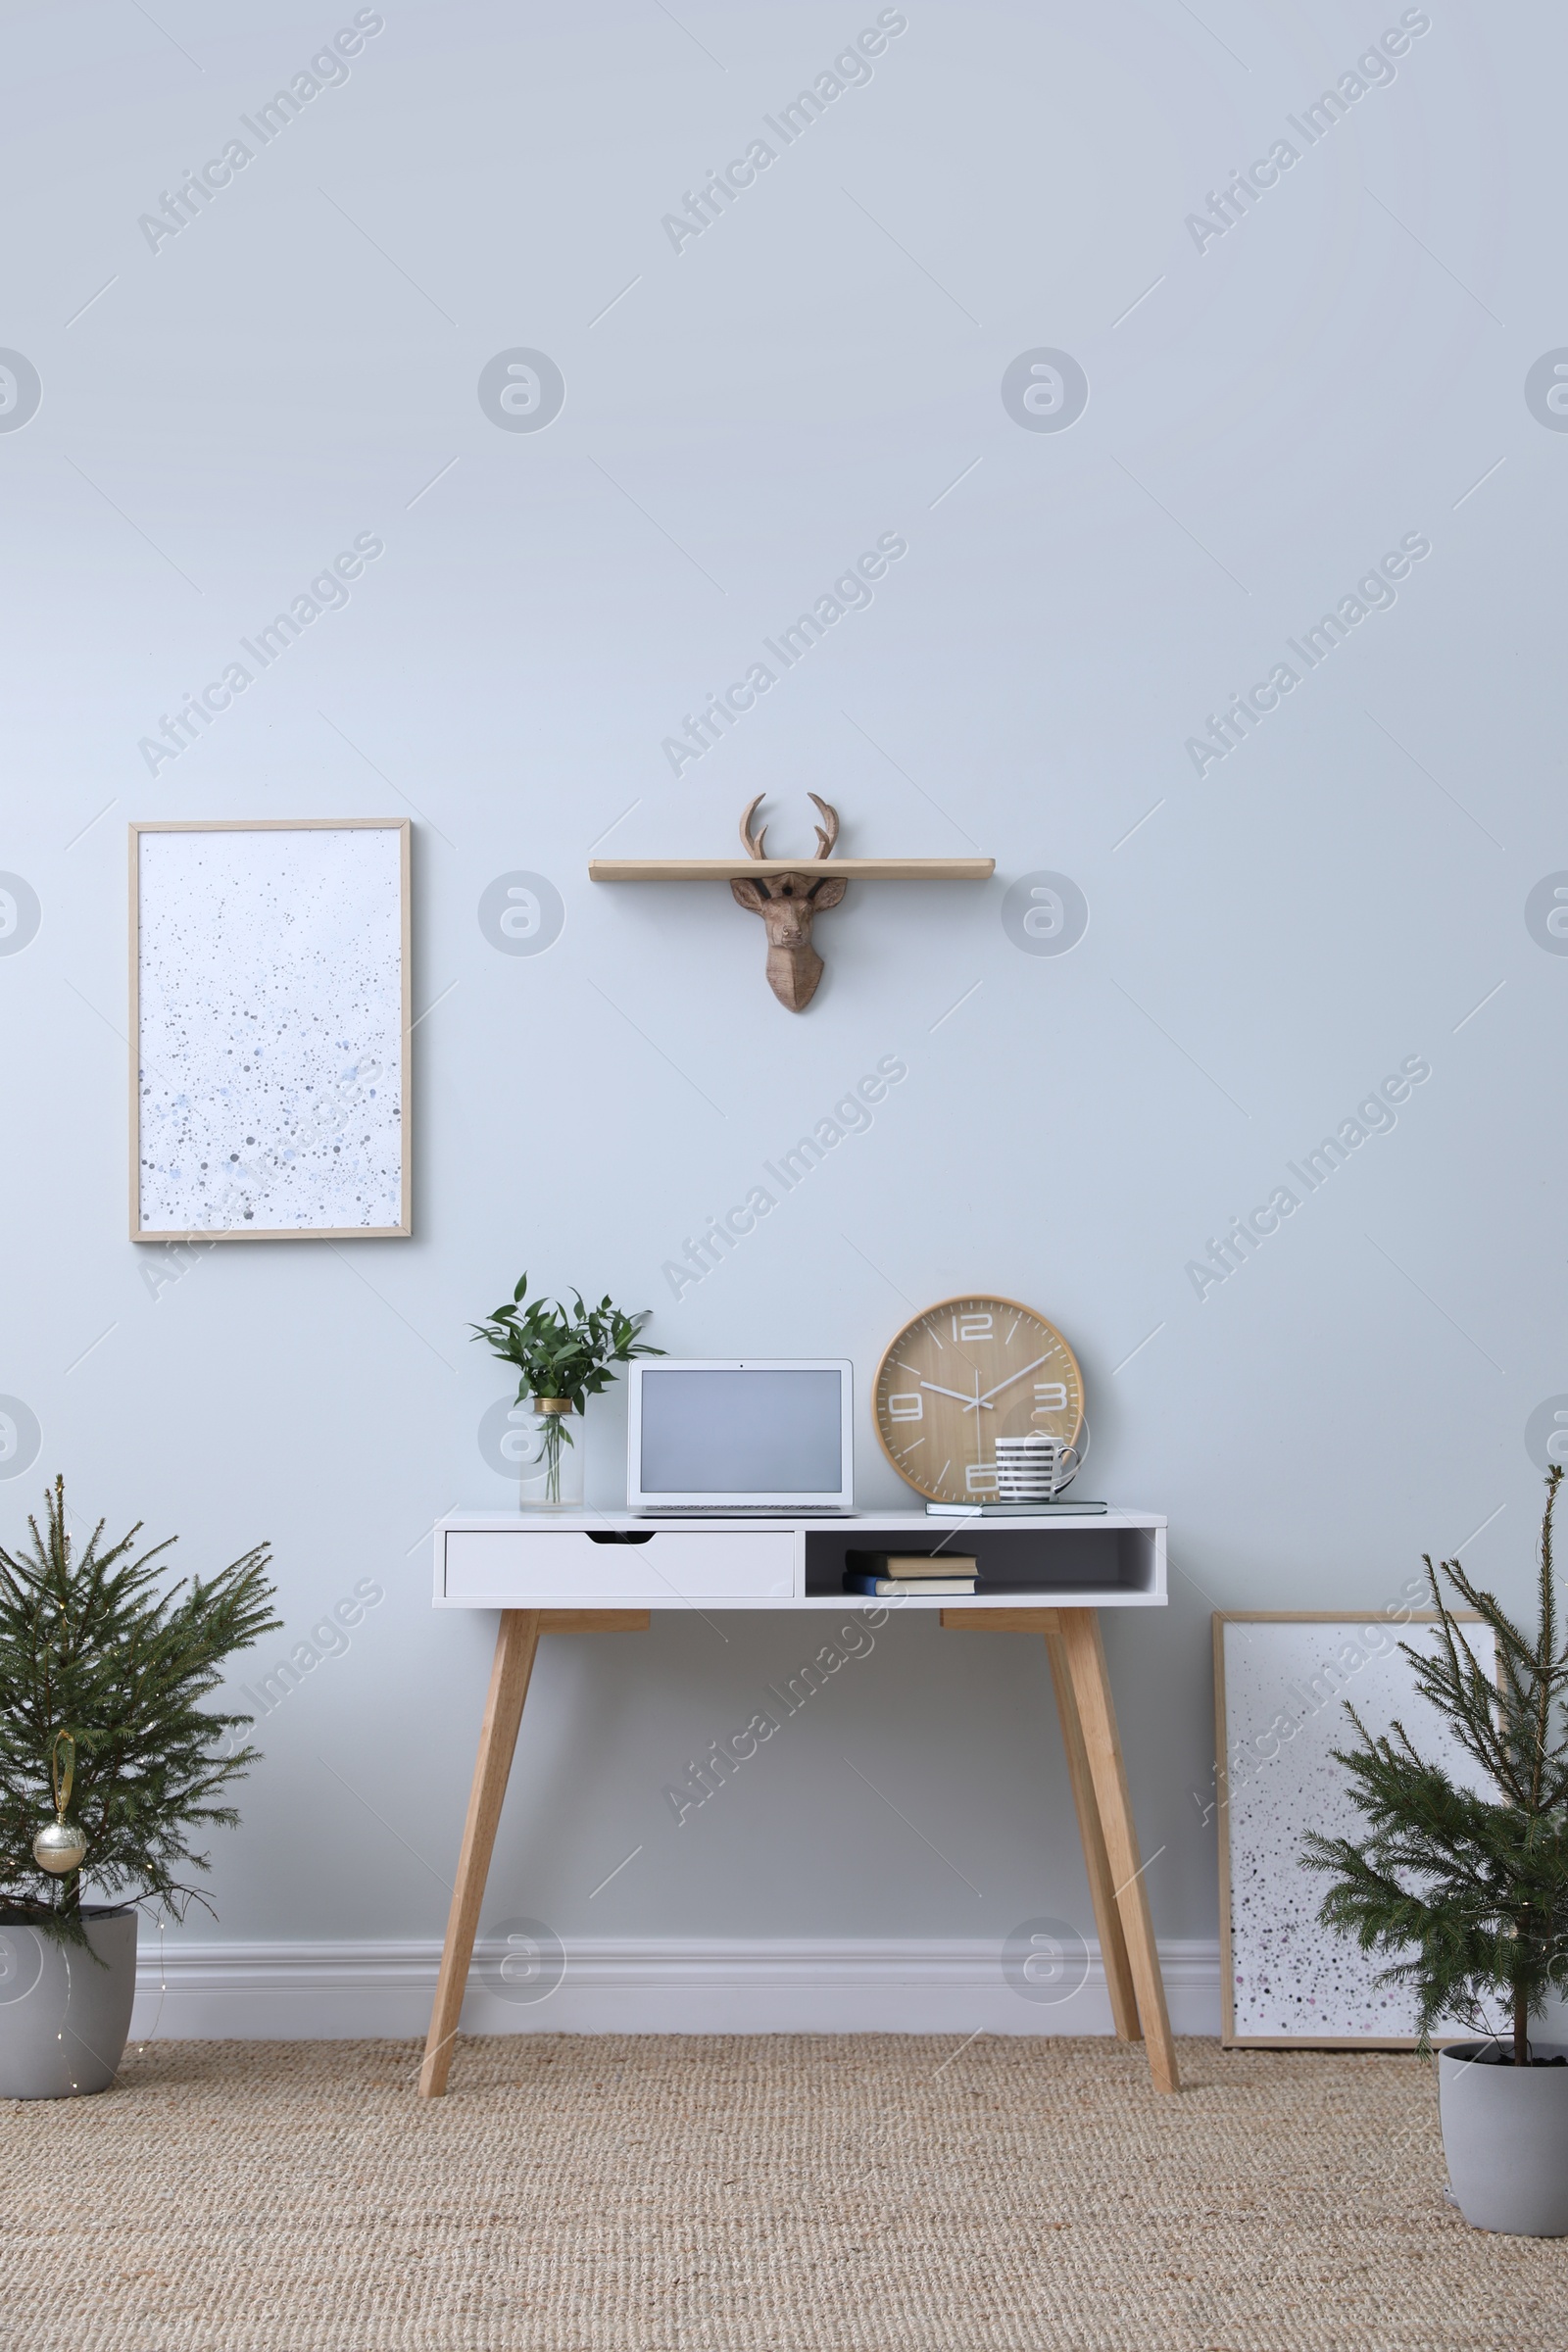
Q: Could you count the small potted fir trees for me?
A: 2